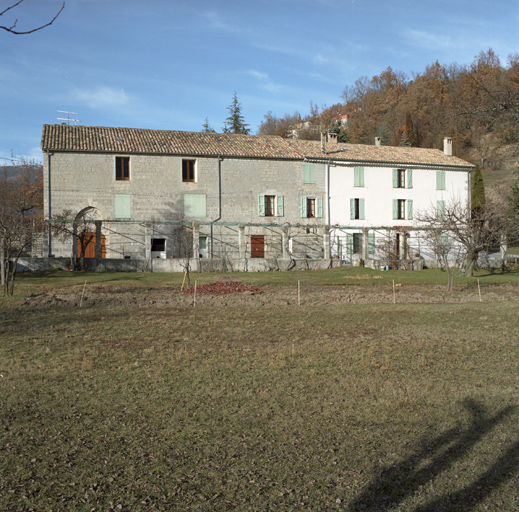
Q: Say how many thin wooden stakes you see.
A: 5